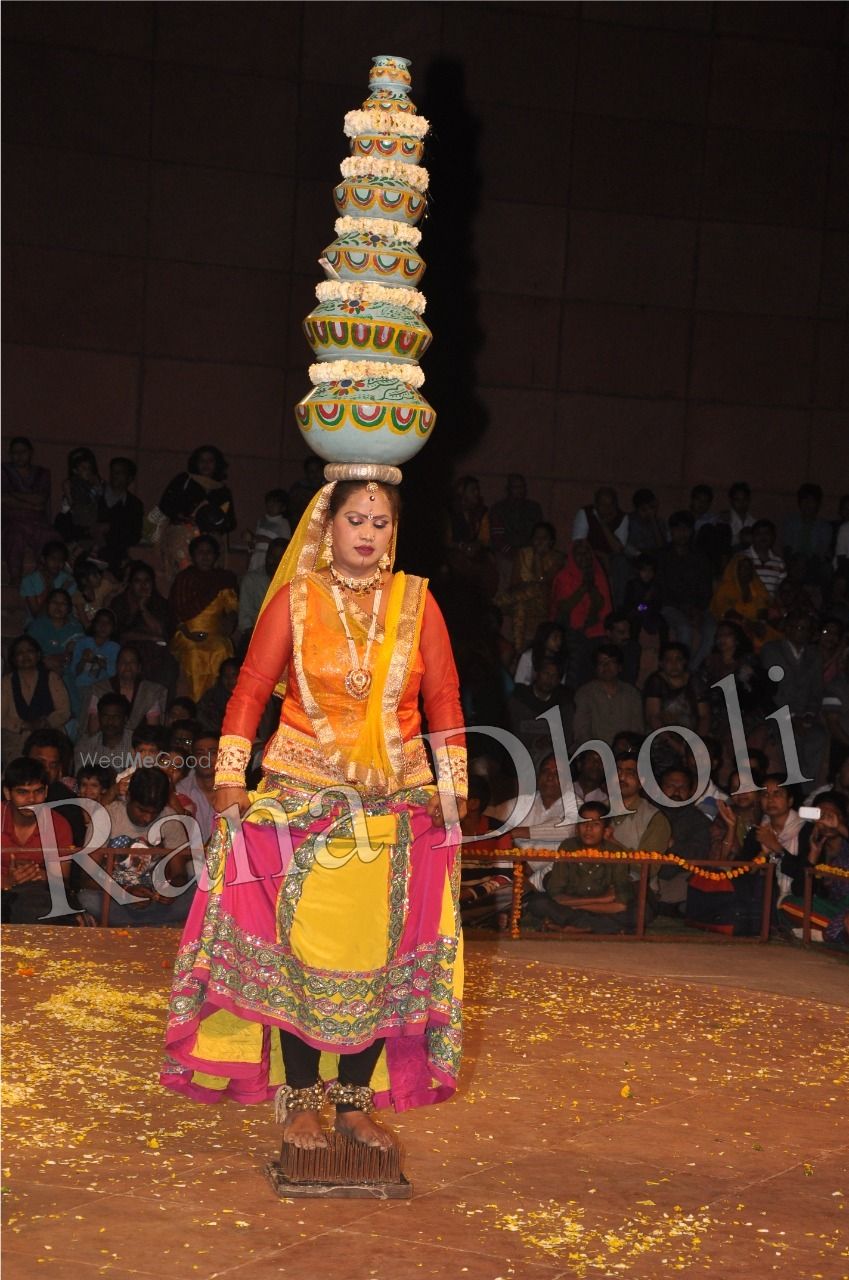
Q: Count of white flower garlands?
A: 5